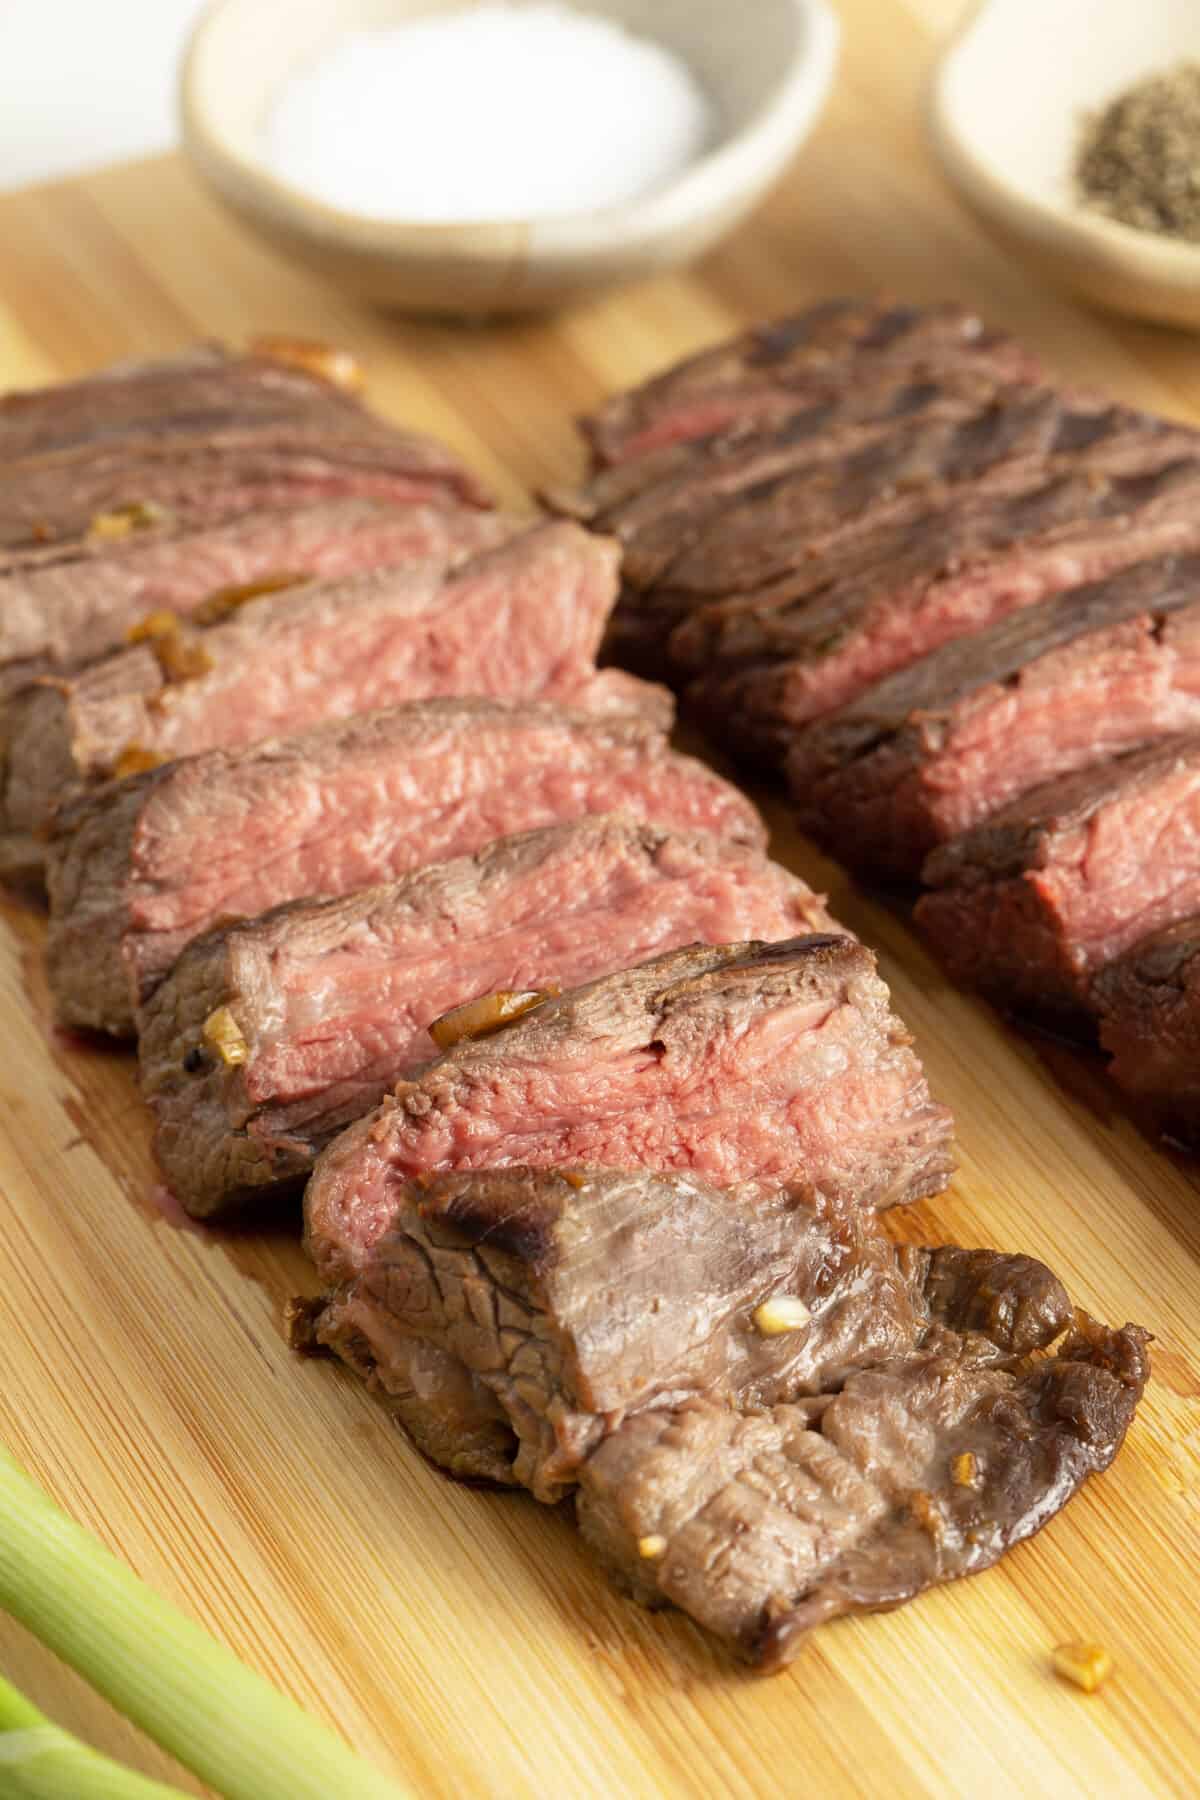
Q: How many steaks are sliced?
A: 2